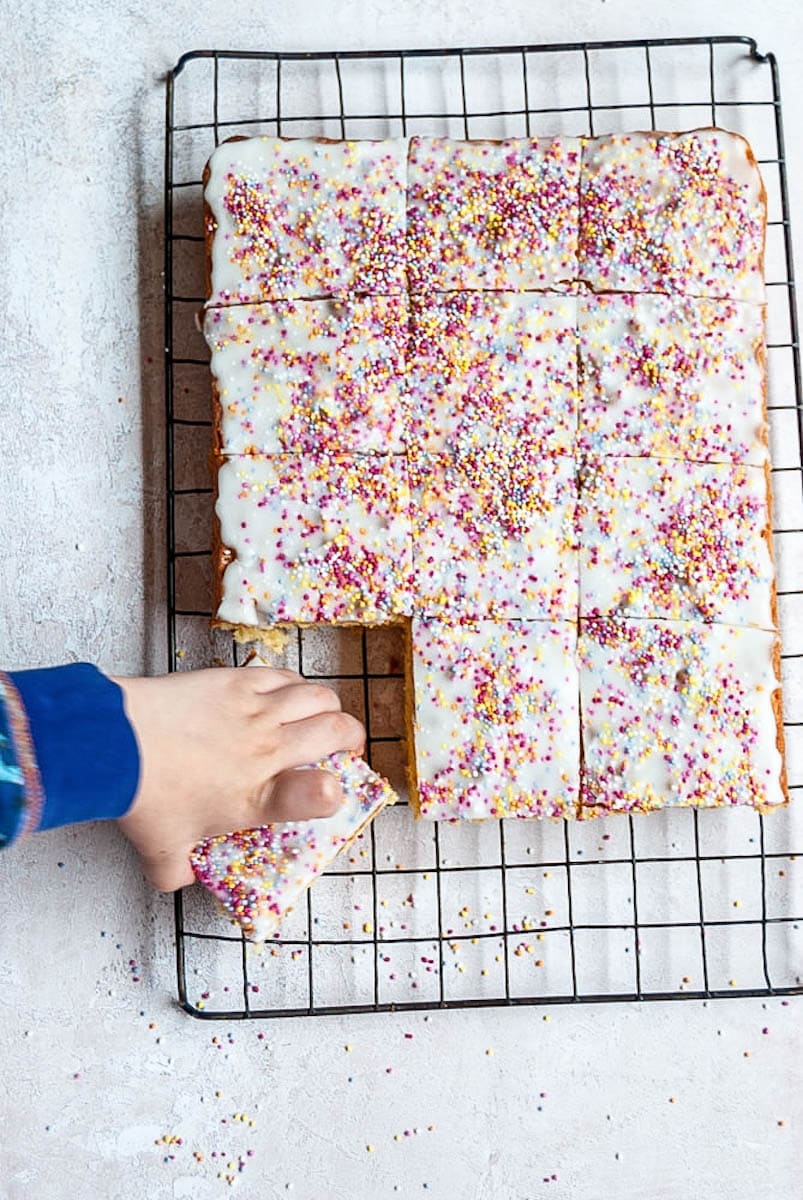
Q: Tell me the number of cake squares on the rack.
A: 11